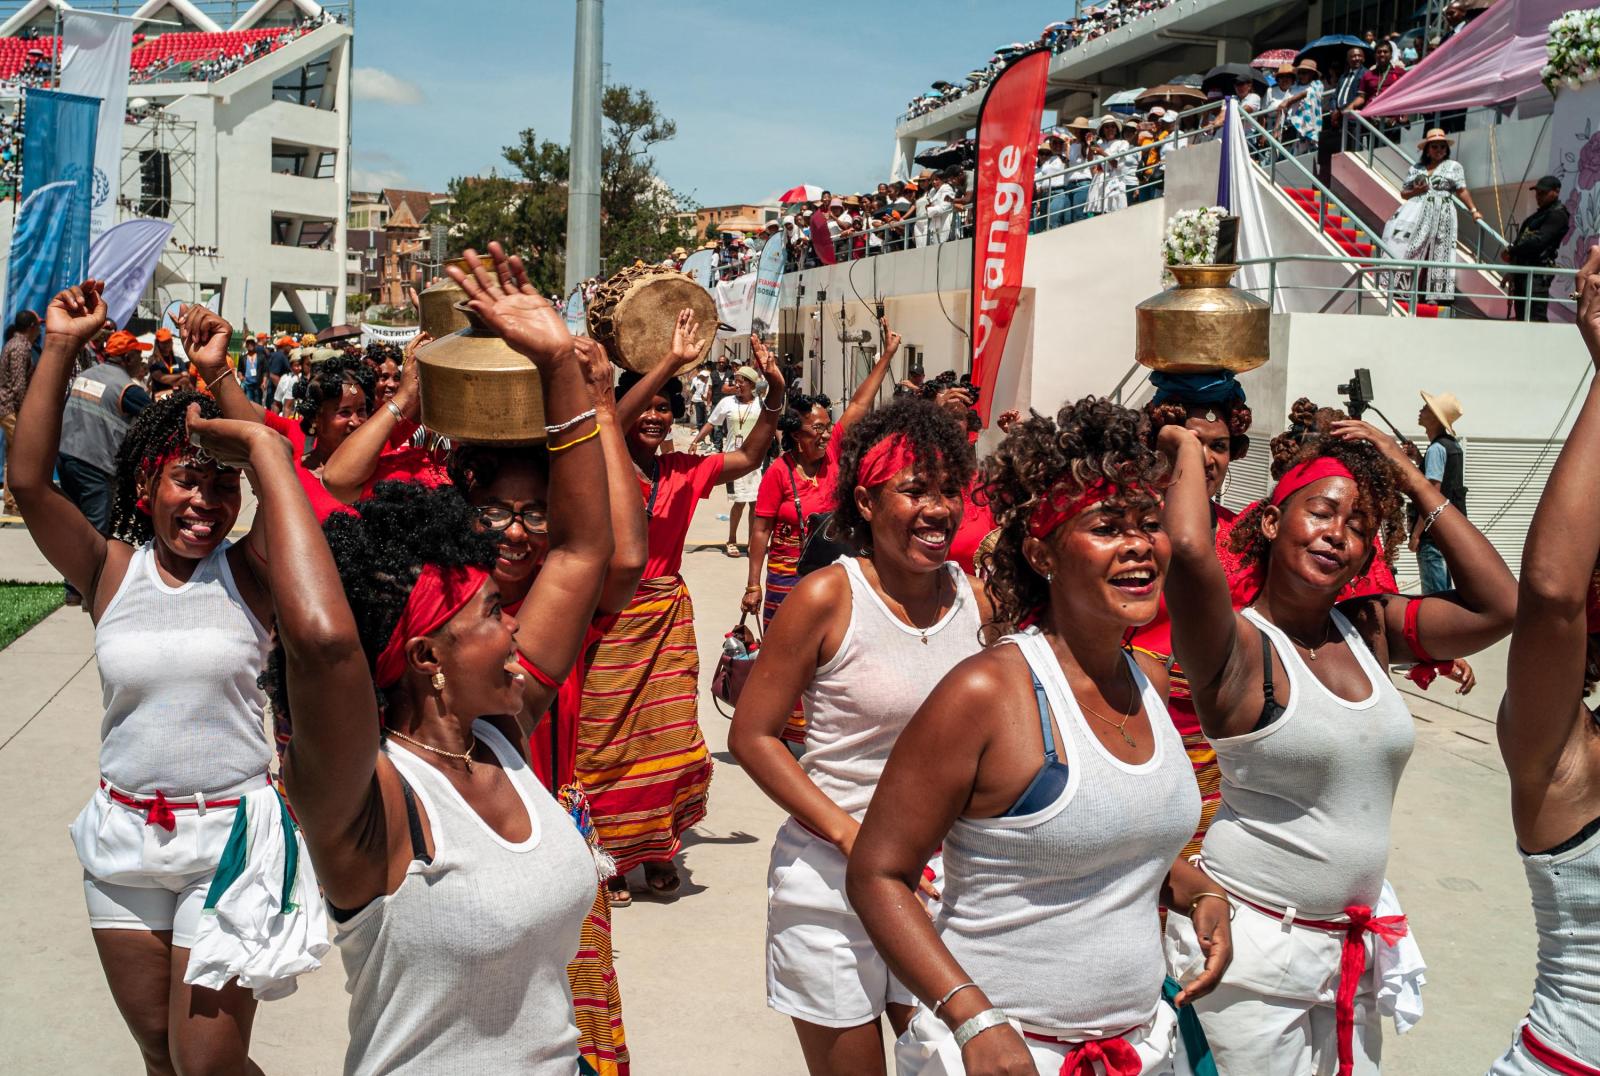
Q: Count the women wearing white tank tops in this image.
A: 6